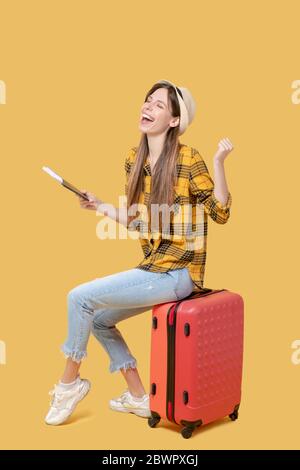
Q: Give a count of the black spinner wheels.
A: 3